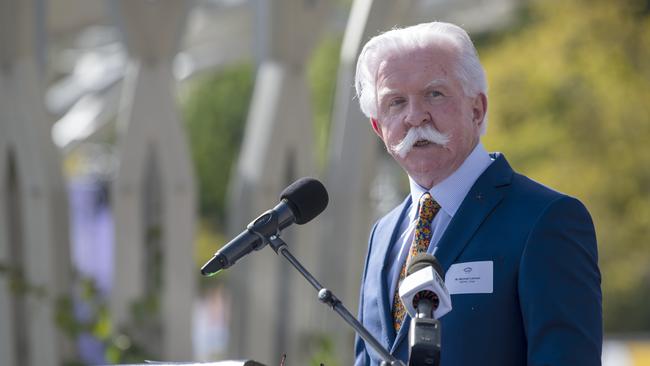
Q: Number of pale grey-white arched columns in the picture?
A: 4